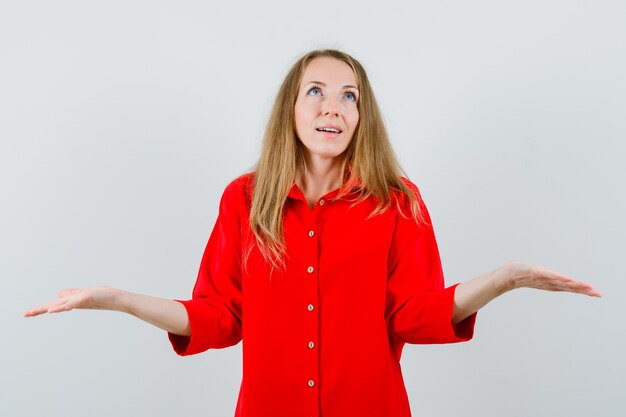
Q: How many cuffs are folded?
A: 2